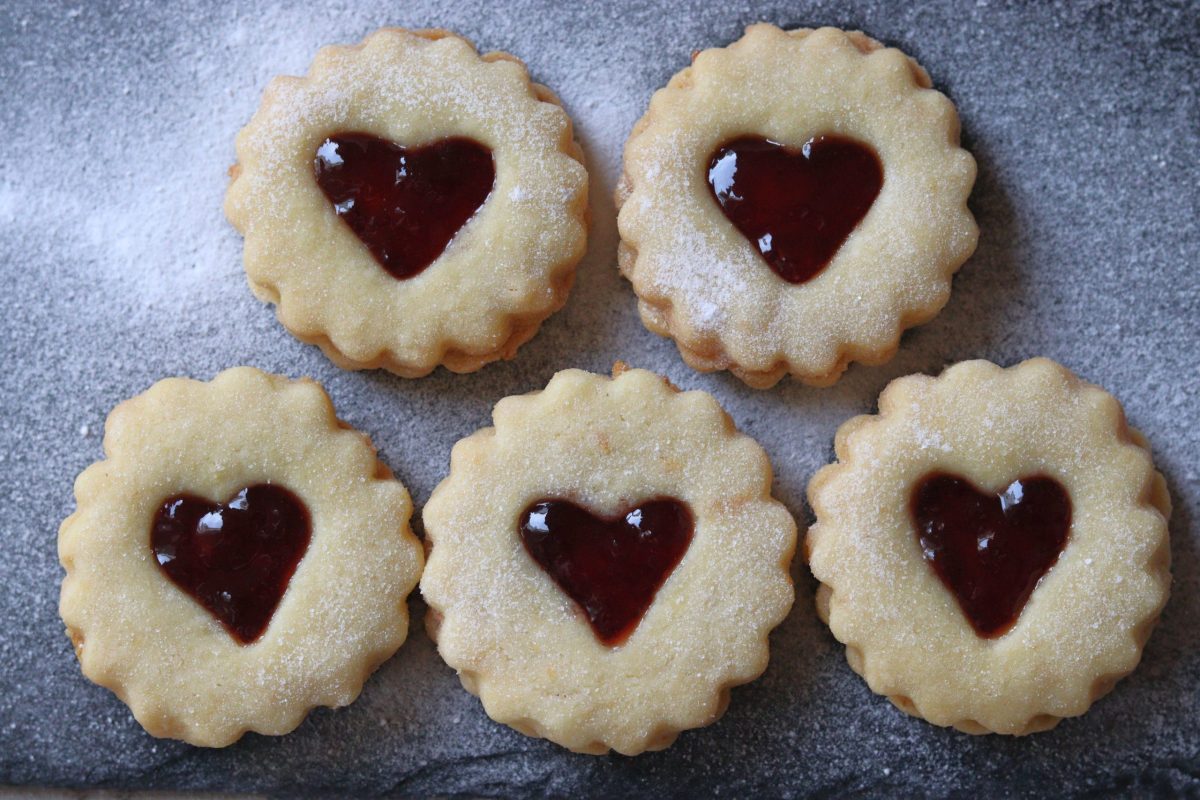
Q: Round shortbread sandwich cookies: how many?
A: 5